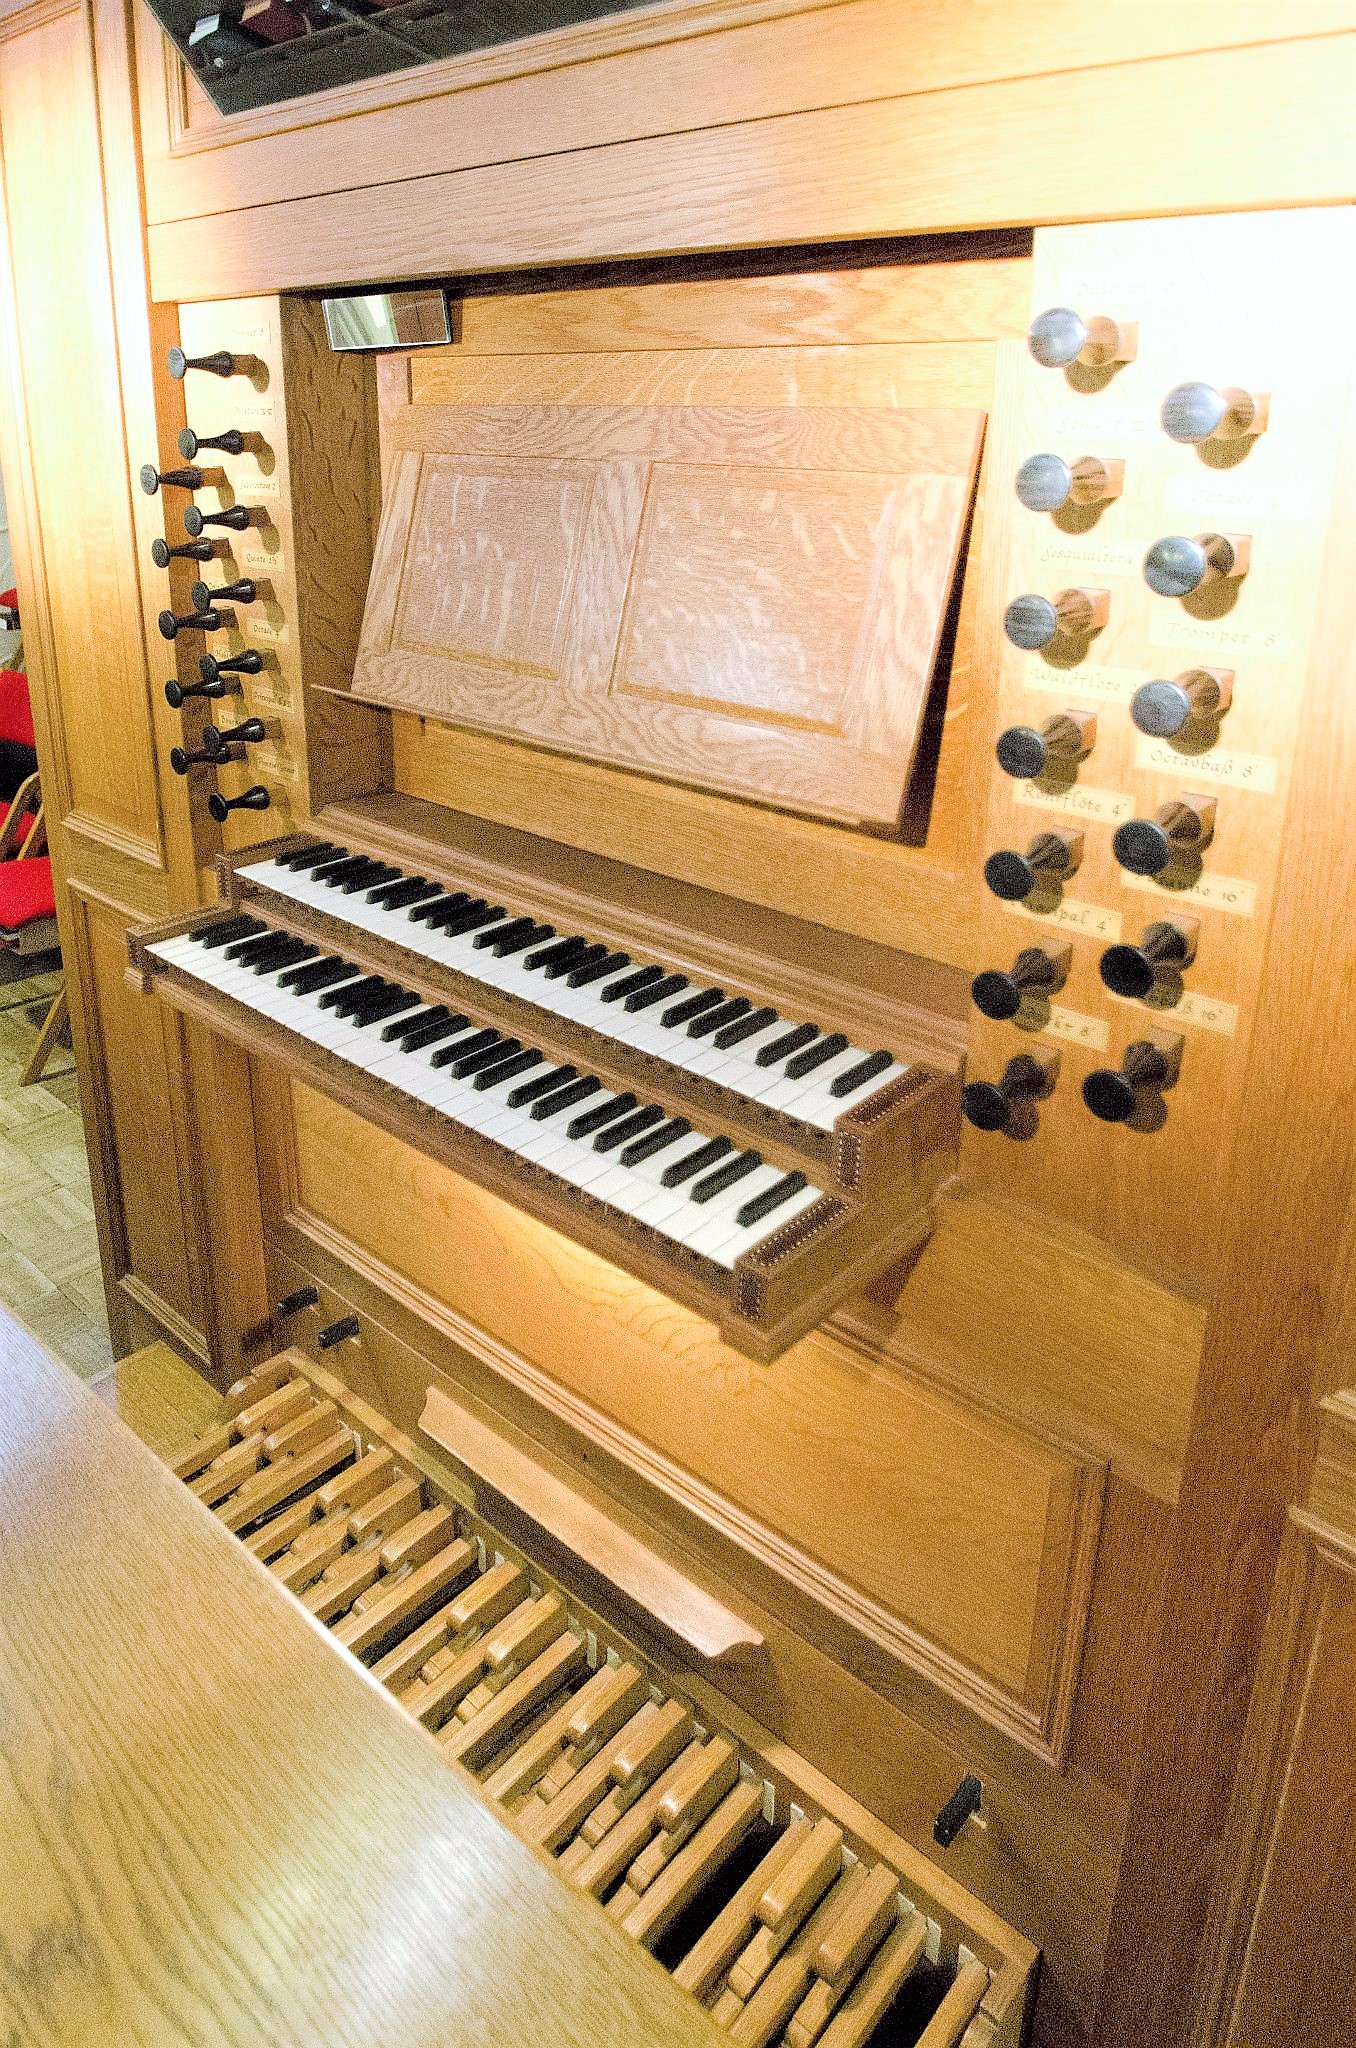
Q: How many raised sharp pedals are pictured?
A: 12